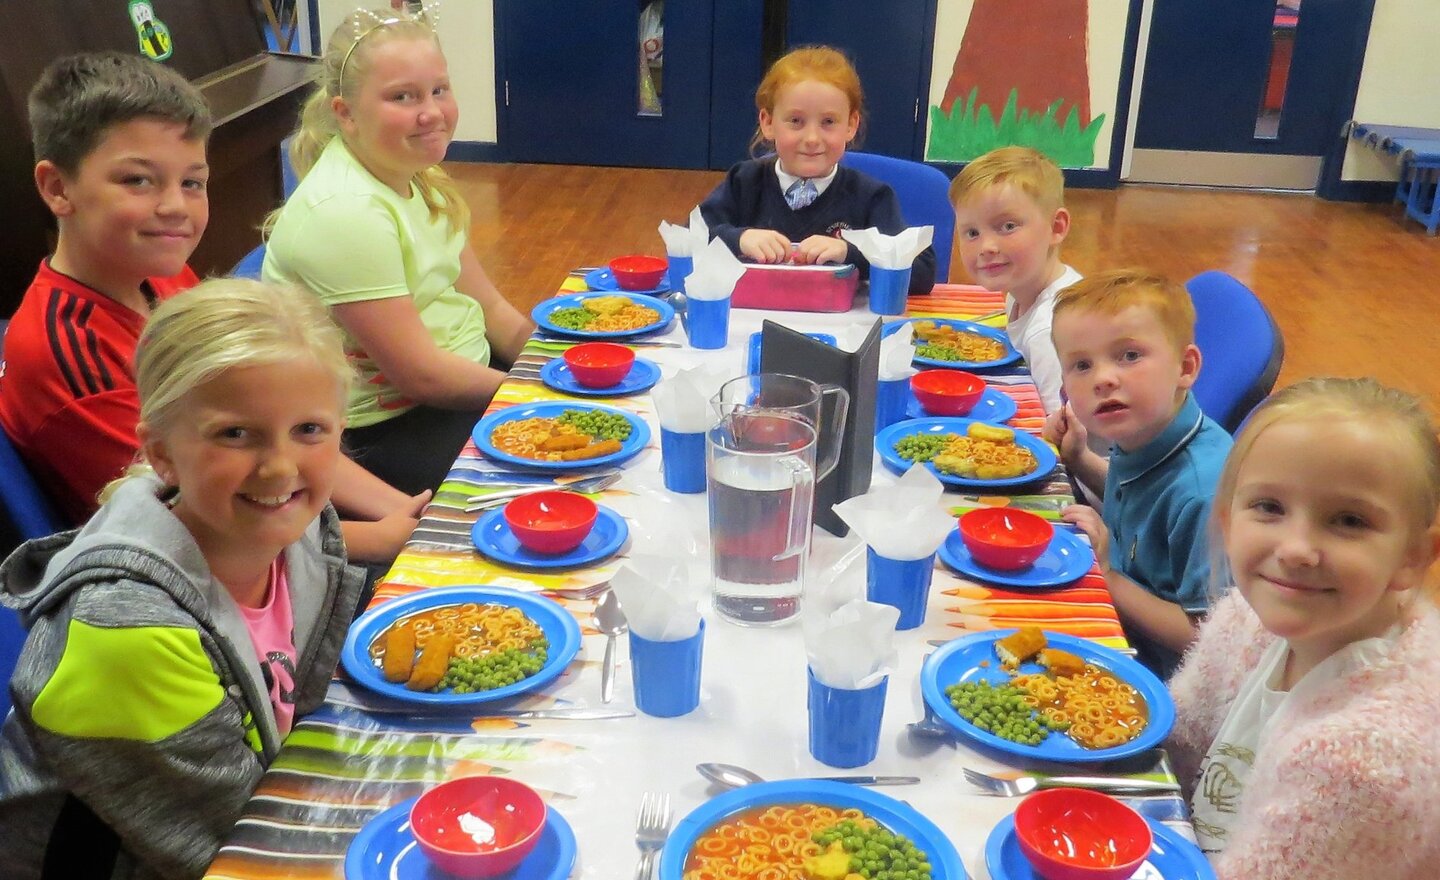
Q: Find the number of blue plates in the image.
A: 14